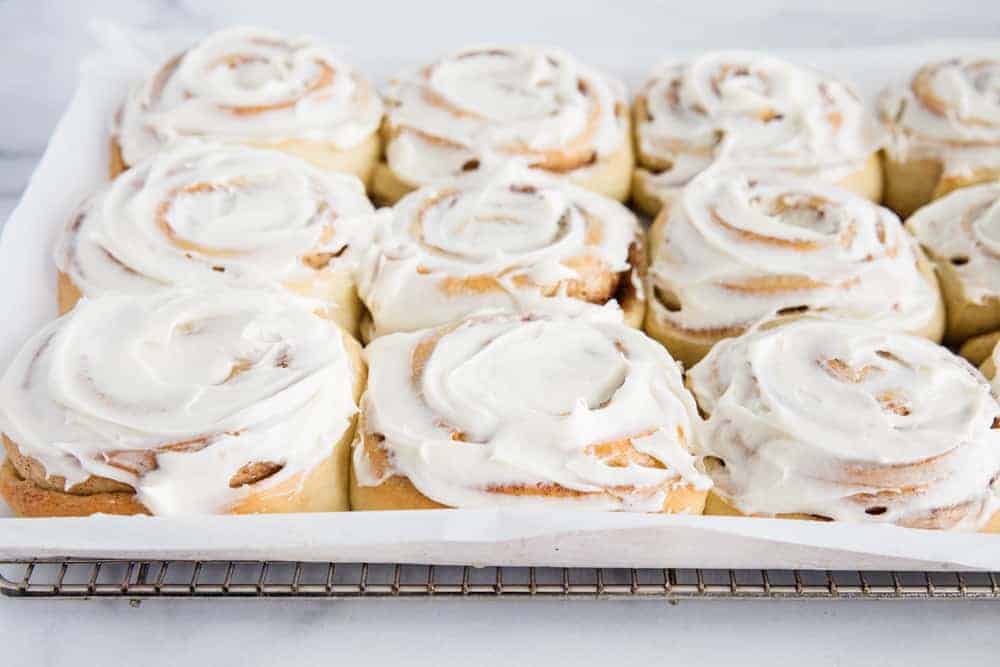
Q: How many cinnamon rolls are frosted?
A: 12